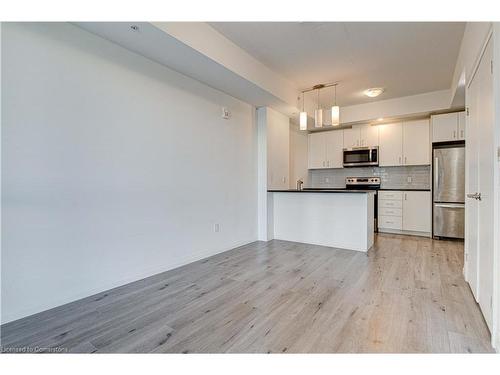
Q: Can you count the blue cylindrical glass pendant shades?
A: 0